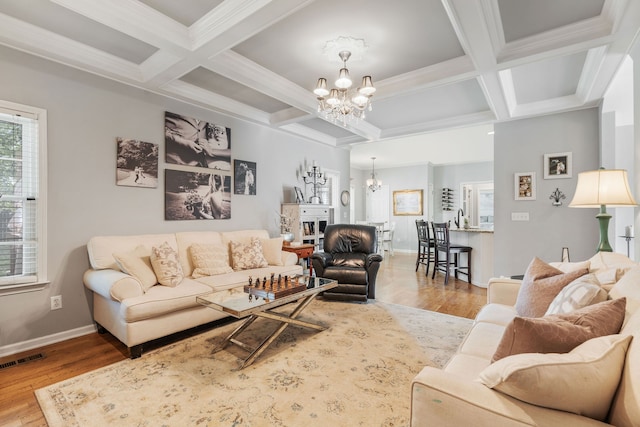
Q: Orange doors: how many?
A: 0